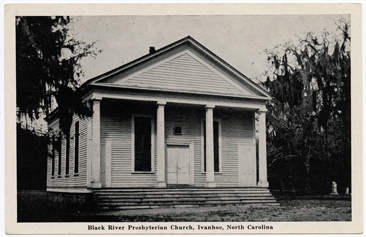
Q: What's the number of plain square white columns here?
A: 4